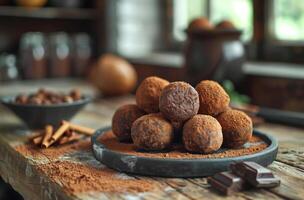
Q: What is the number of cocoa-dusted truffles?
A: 7